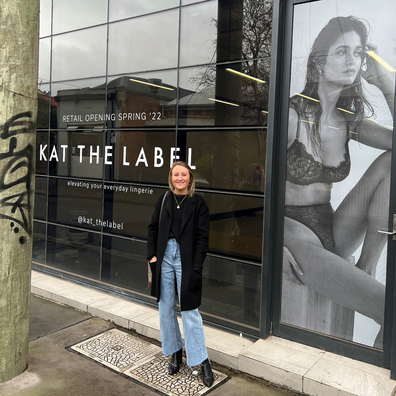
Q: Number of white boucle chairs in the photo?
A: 0